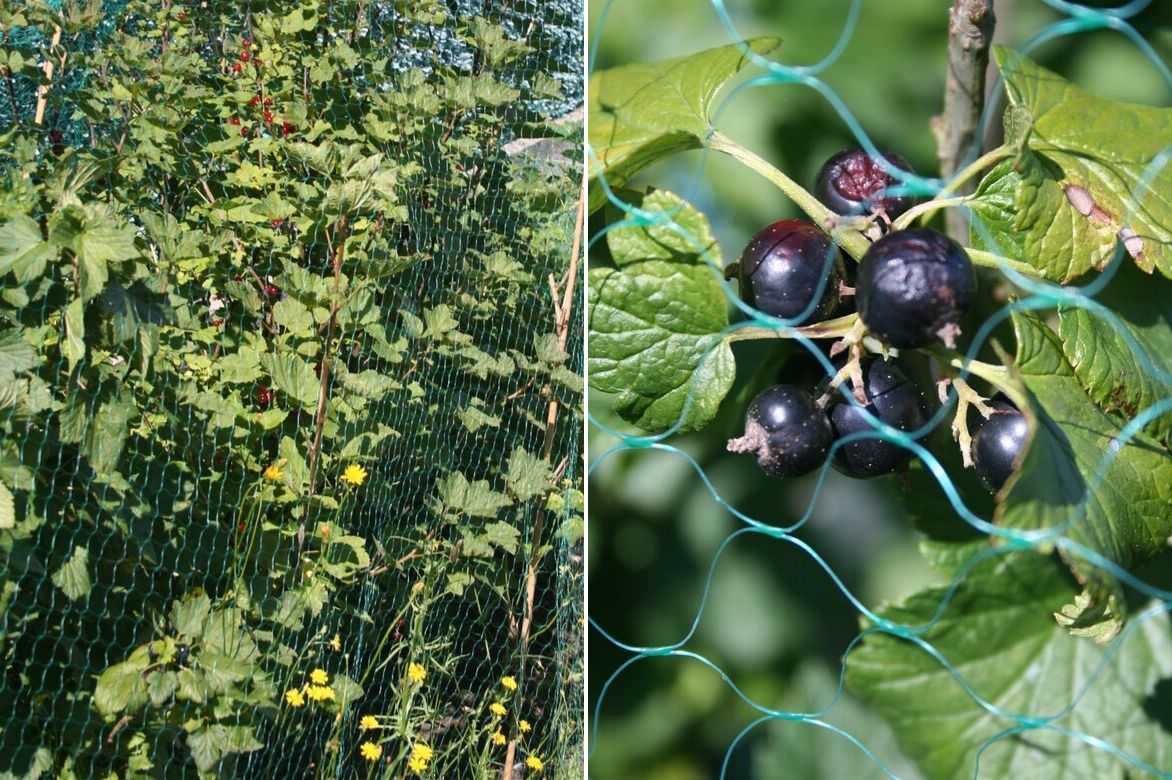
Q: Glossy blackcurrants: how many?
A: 6